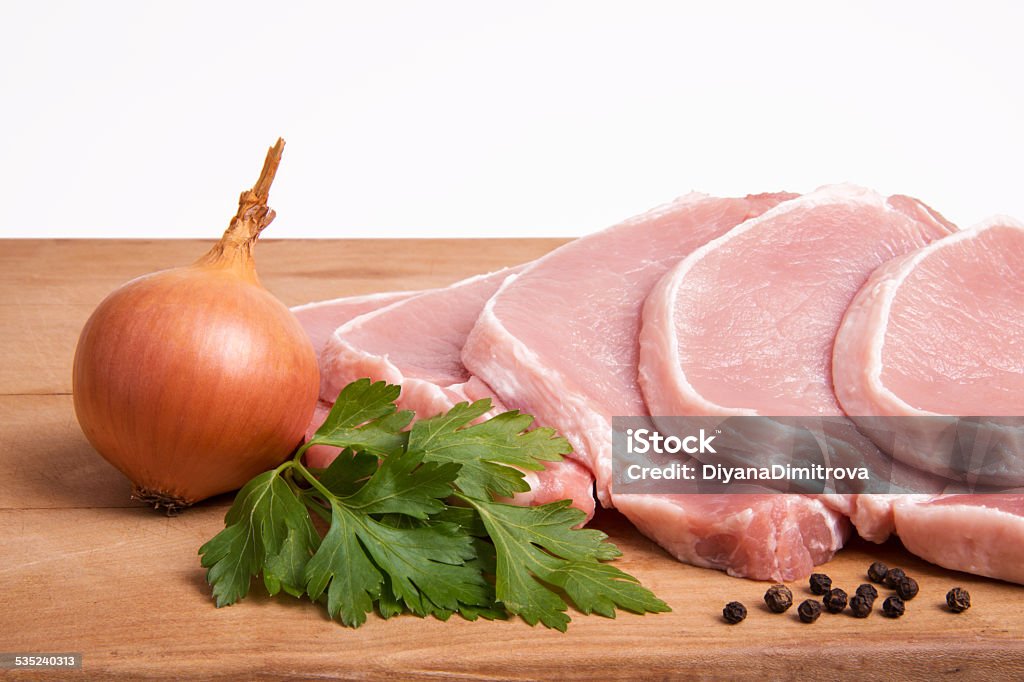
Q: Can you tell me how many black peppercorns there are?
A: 12